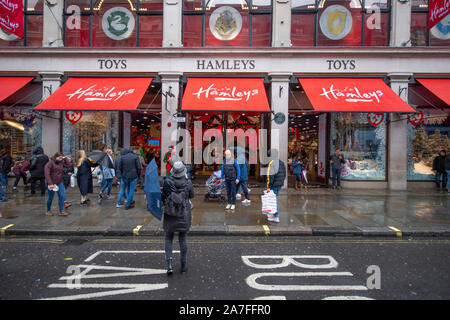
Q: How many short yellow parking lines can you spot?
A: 4